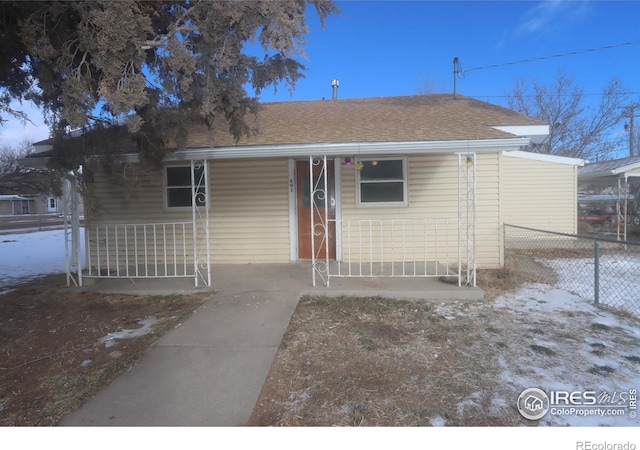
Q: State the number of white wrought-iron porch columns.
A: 4